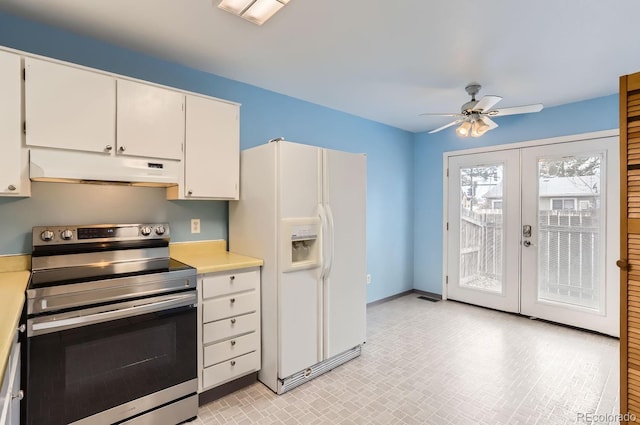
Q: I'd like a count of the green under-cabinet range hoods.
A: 0